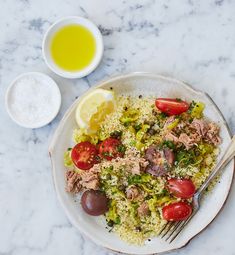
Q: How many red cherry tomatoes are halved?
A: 5